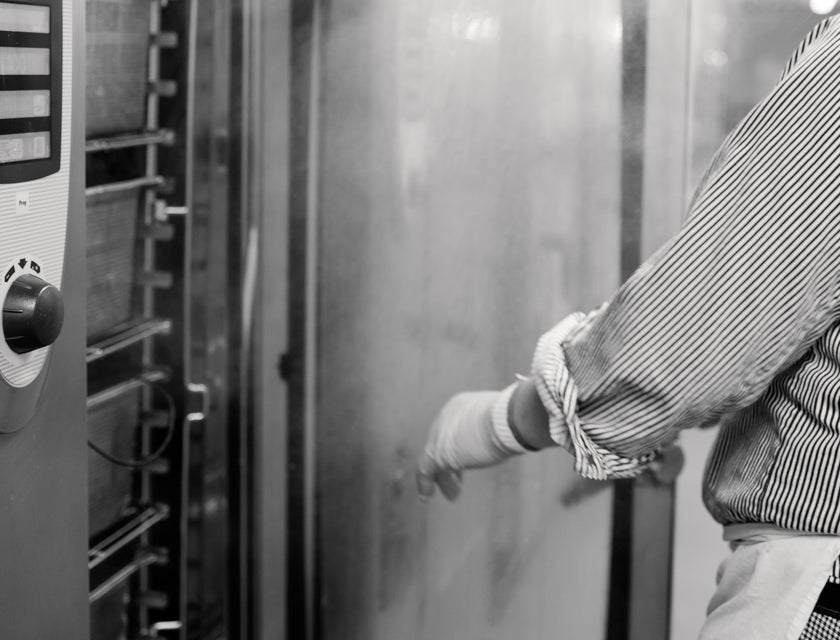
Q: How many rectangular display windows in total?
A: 4